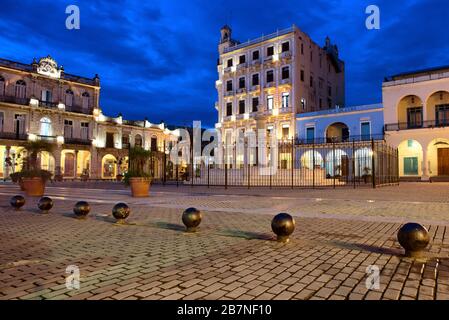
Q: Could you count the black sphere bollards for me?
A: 7